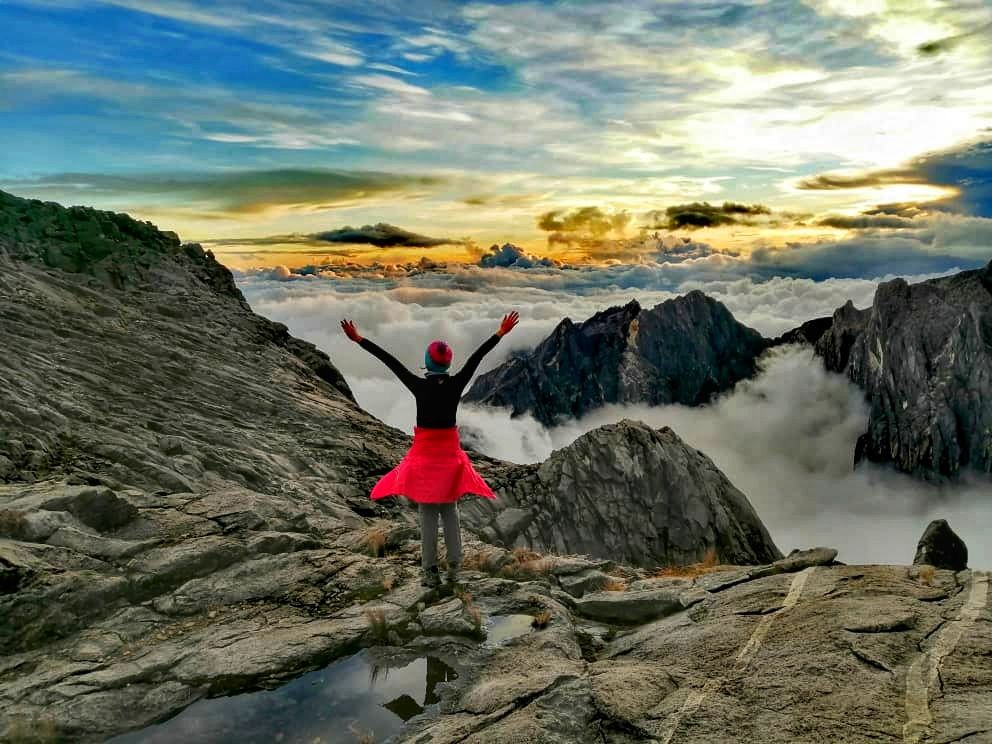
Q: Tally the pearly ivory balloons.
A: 0